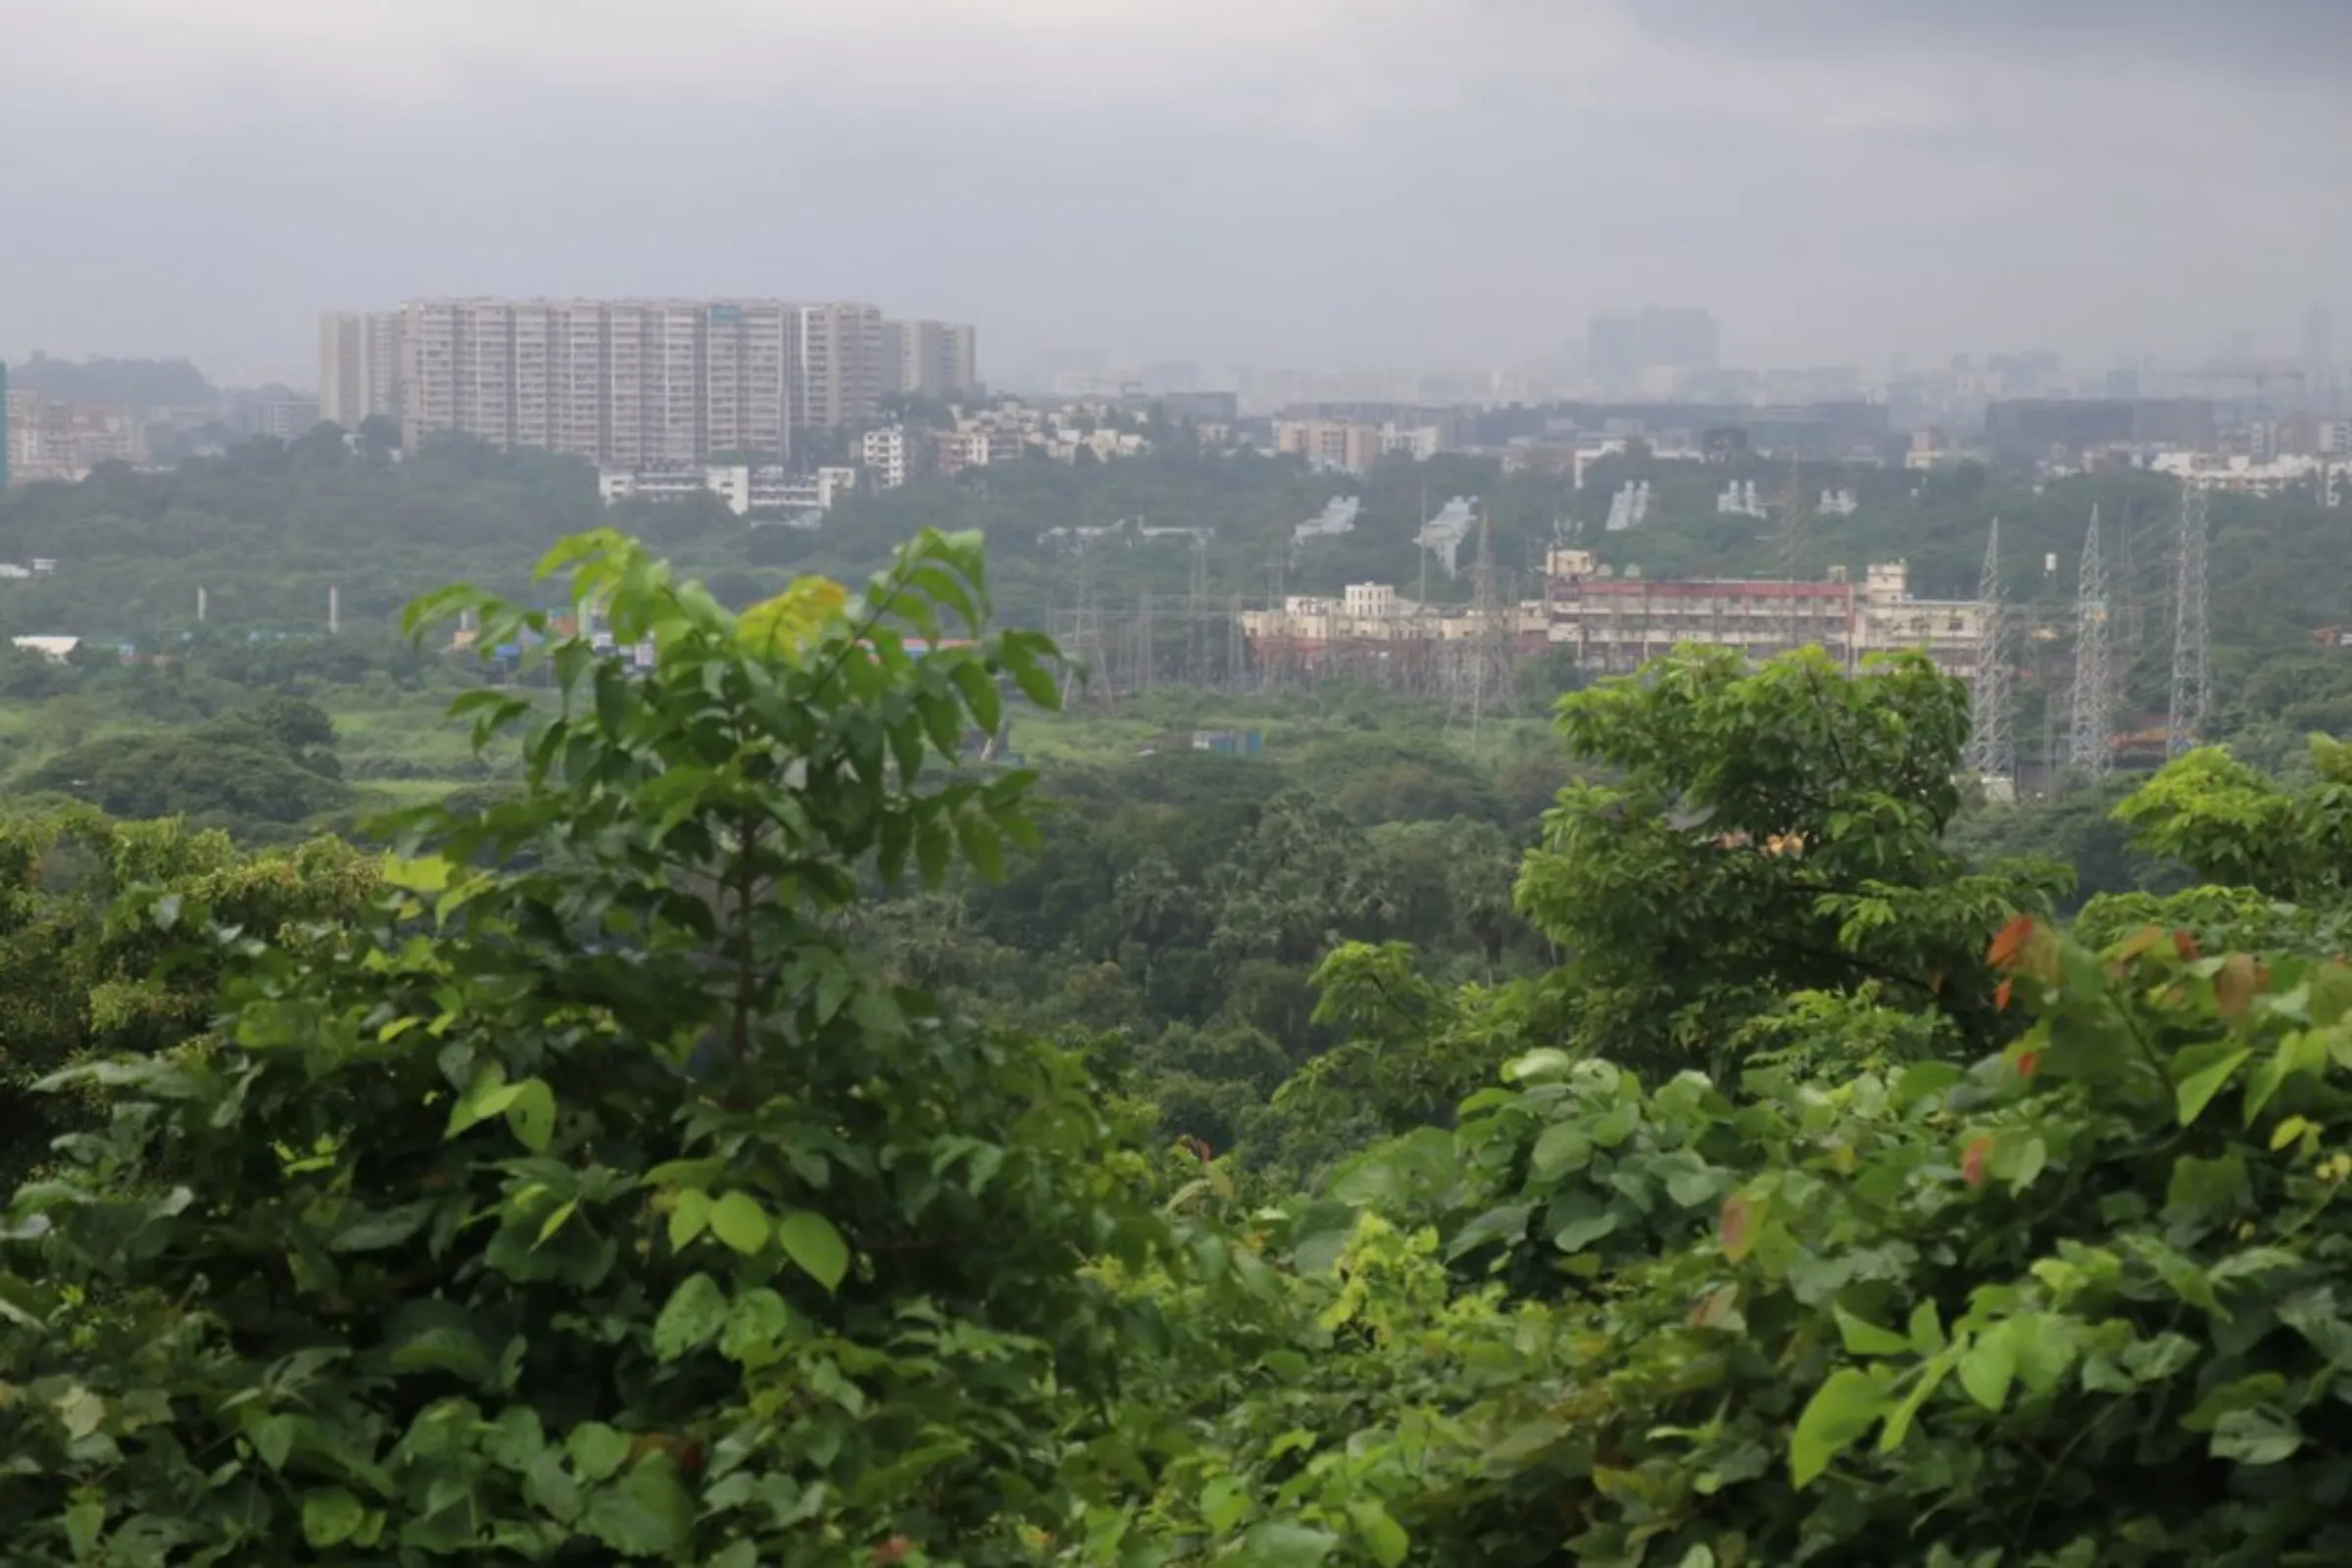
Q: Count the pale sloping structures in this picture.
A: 5